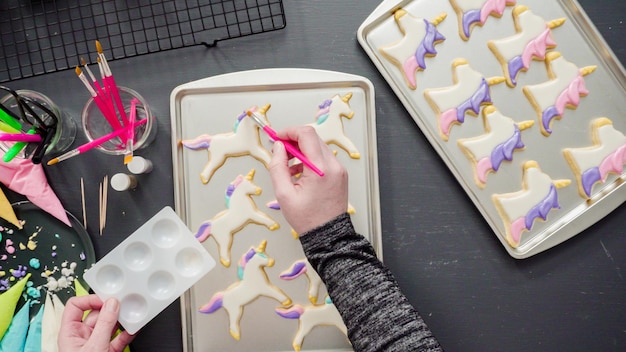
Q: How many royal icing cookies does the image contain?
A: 15